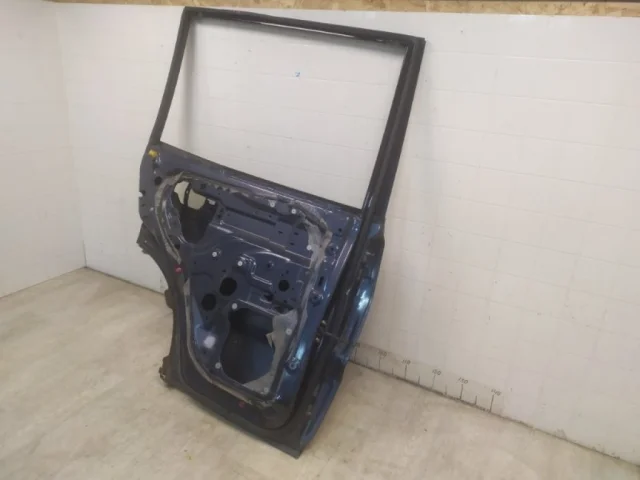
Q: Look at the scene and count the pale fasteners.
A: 9